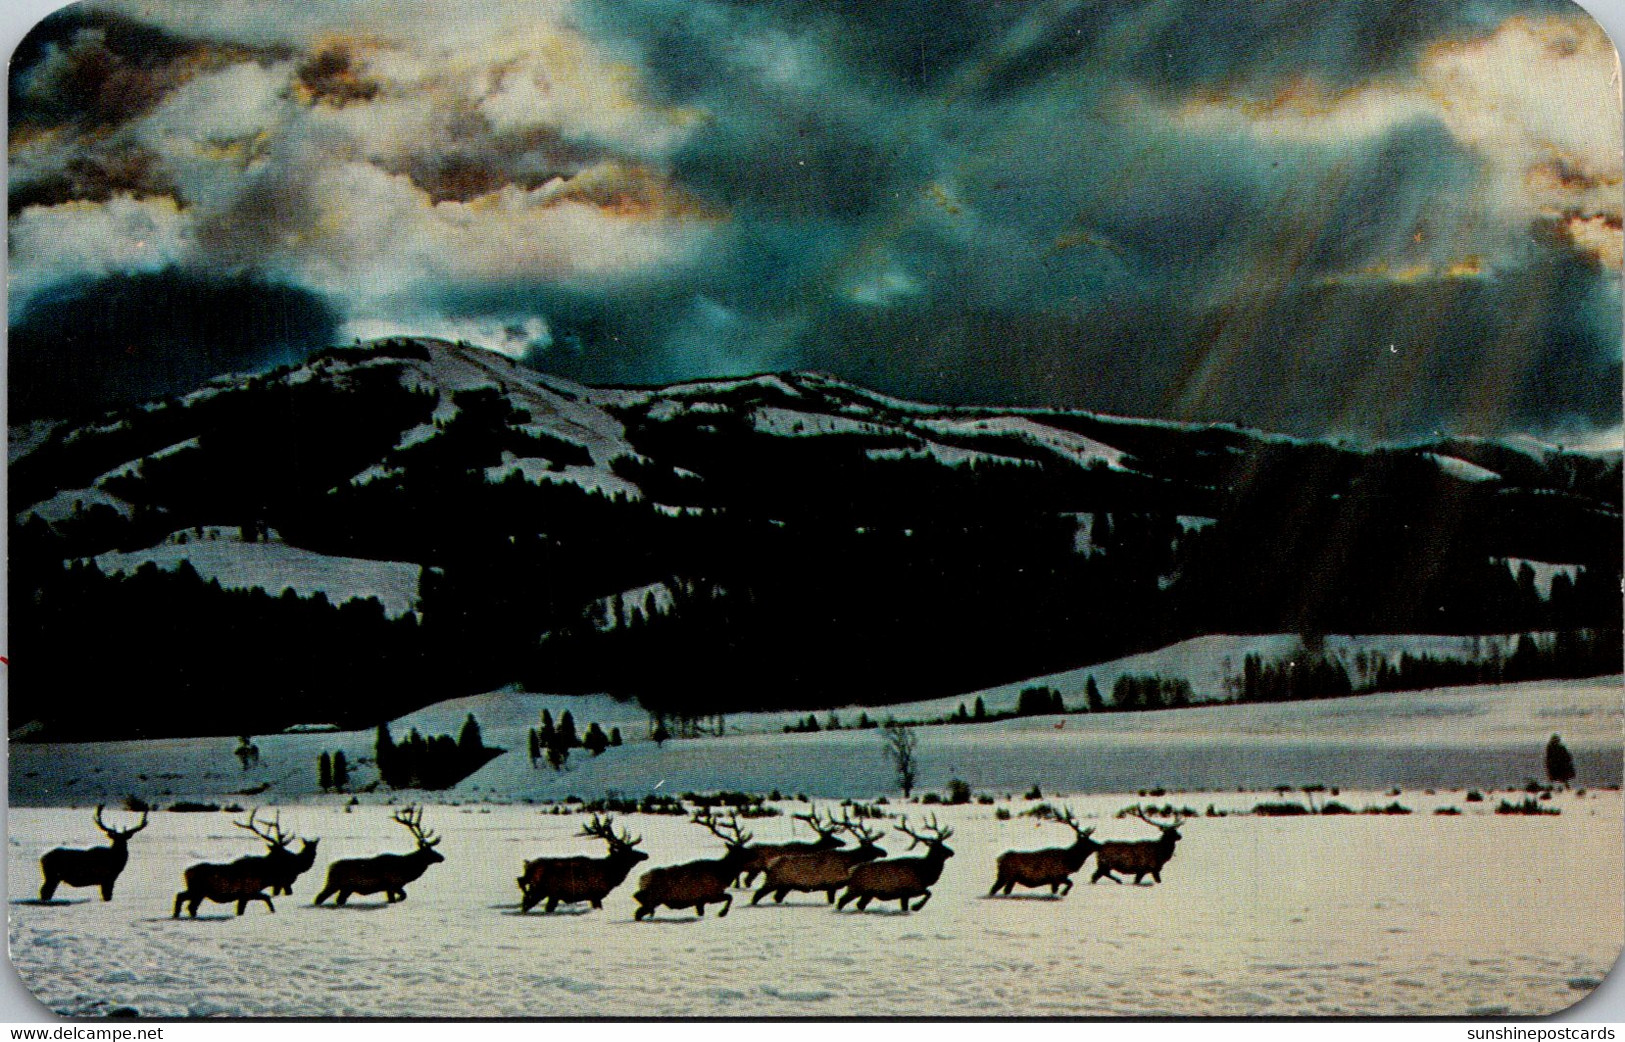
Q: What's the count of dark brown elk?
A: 11